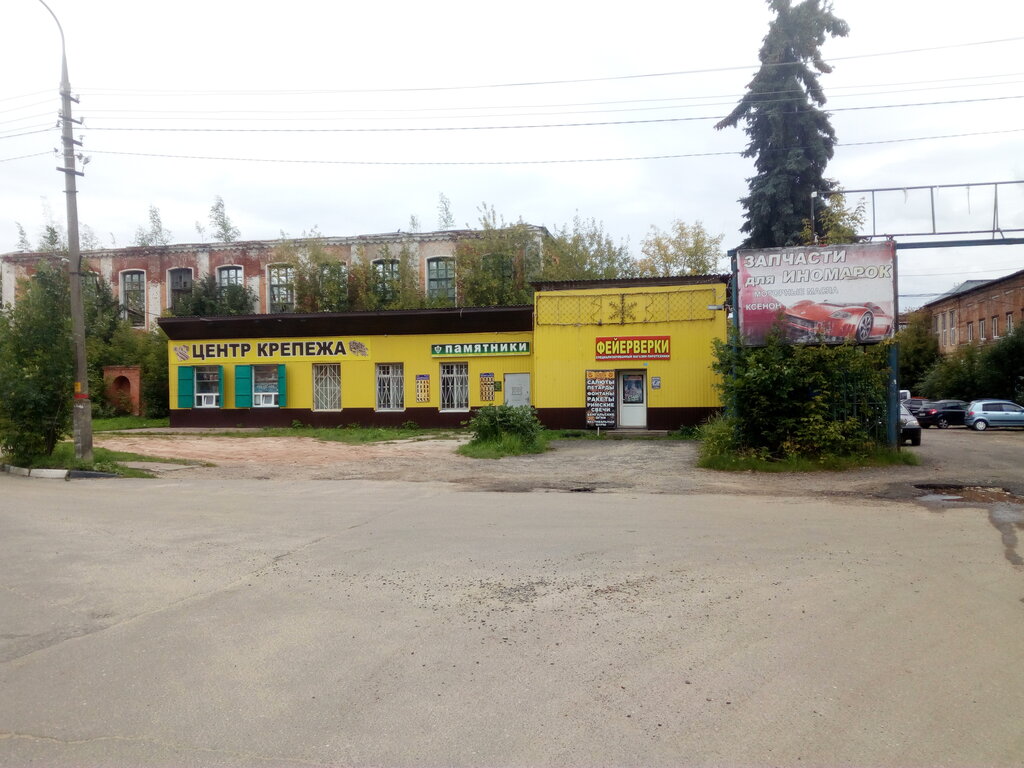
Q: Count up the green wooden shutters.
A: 4